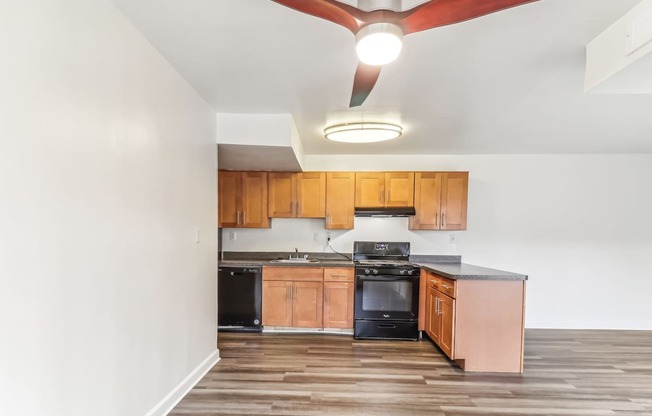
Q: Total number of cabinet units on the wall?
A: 5